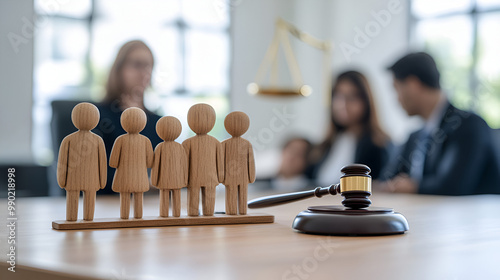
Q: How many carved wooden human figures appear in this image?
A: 5